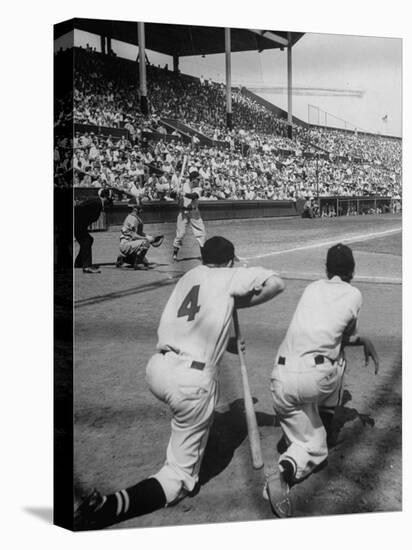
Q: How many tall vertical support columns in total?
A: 3